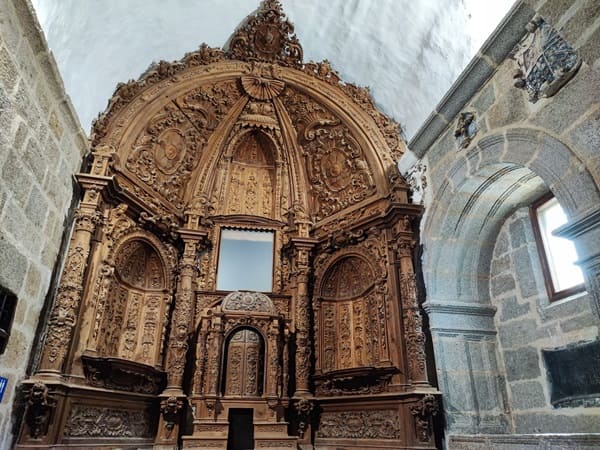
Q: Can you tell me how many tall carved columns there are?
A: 4